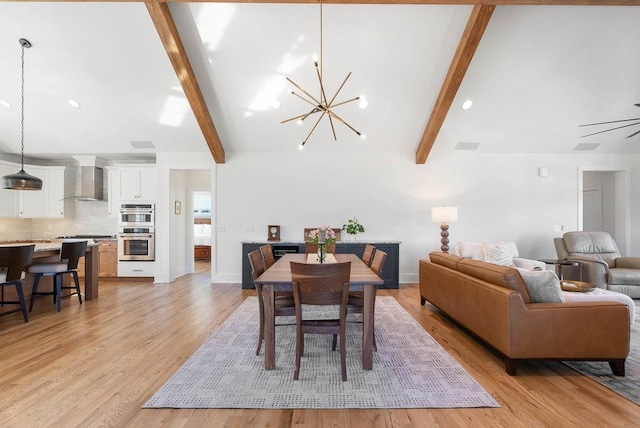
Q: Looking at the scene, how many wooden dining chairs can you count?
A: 6